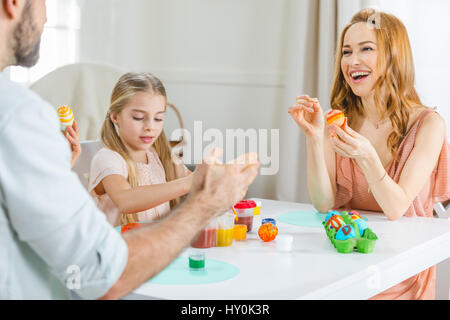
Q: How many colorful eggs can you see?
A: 8